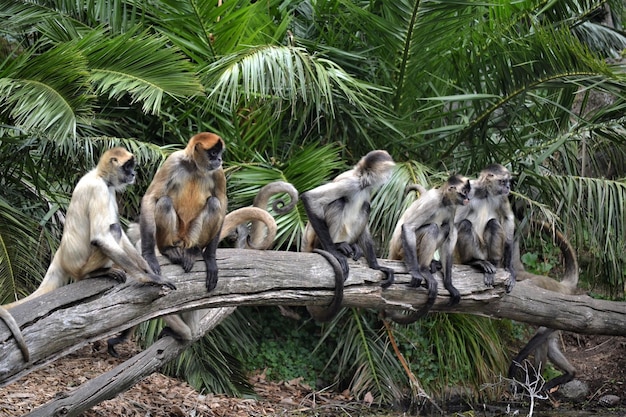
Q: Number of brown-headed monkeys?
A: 2